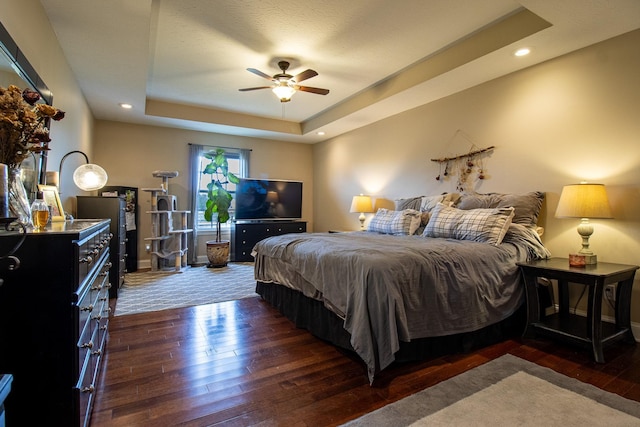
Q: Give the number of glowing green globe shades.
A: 0